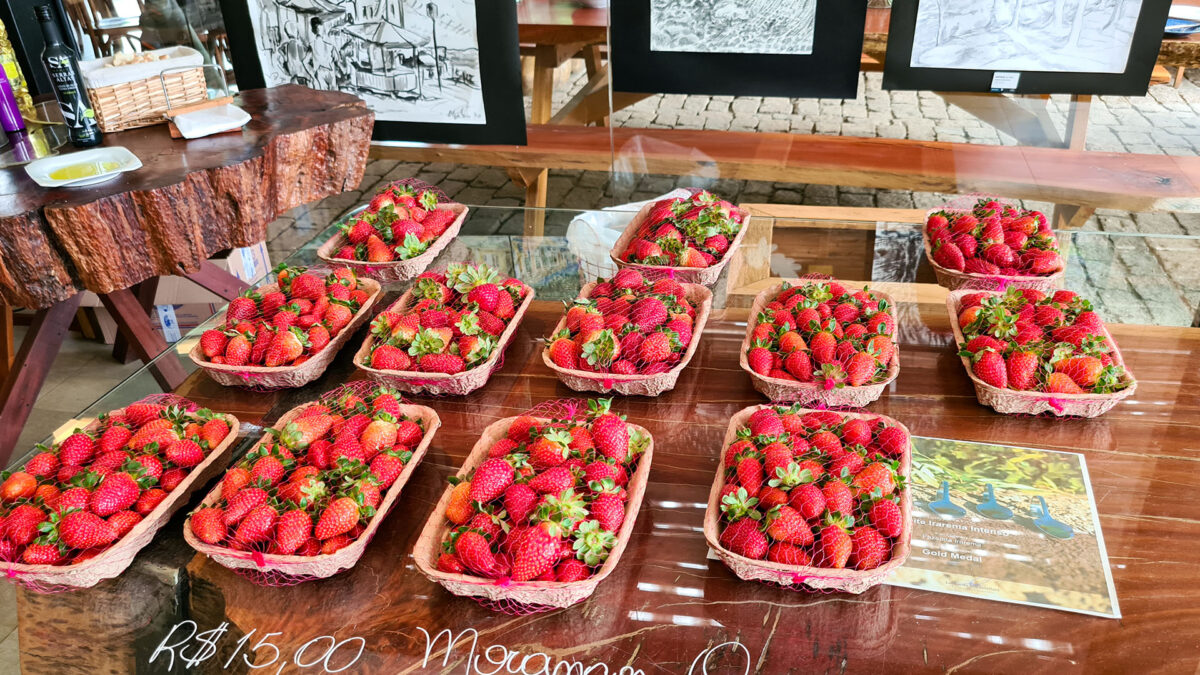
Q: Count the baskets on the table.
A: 12